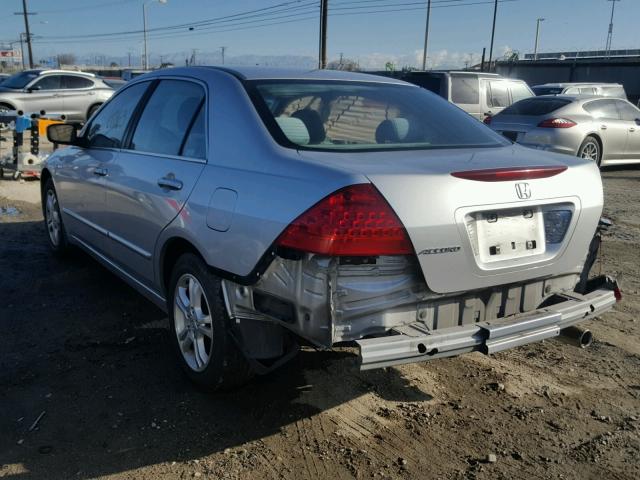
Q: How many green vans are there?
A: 0